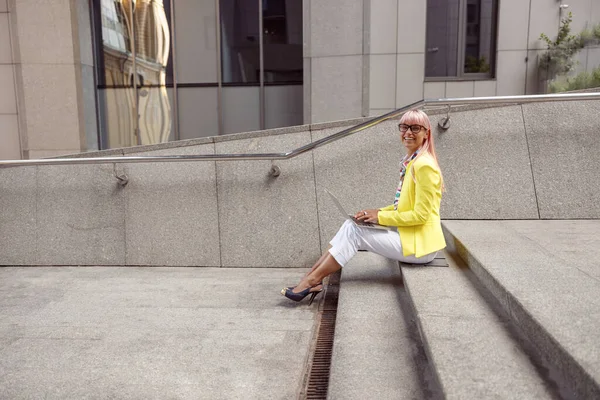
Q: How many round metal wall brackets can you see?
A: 3